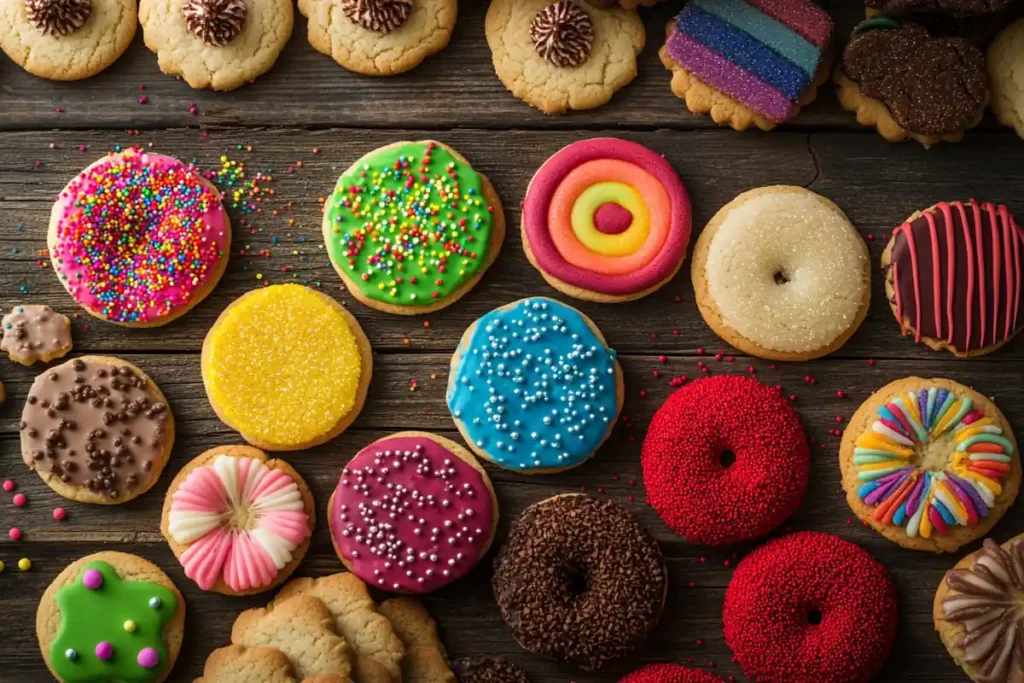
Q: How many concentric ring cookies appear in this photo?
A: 1